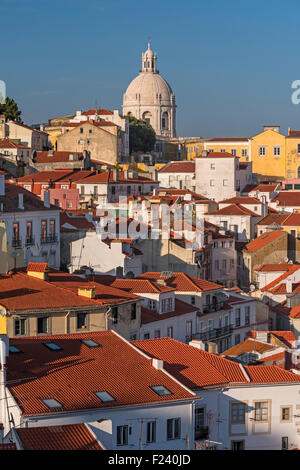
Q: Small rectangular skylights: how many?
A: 6